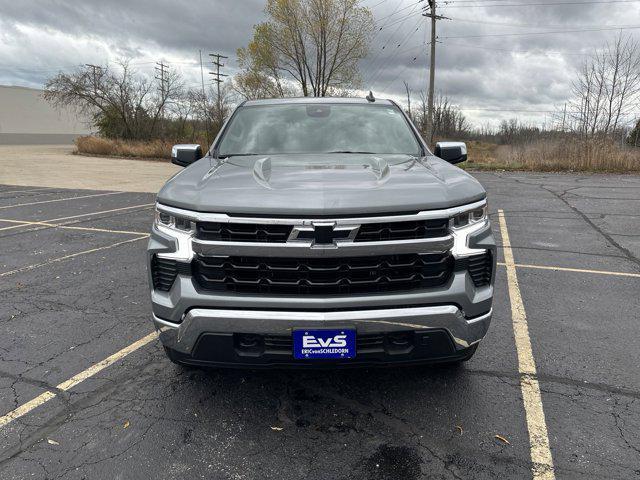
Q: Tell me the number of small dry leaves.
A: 5